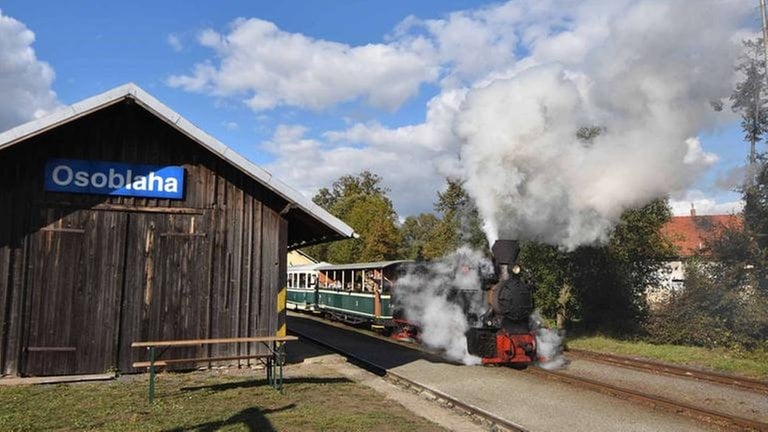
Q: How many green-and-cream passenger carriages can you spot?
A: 2